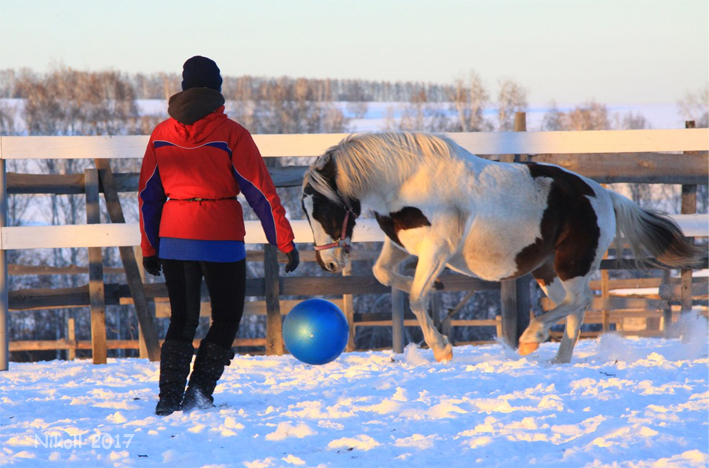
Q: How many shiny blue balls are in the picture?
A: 1